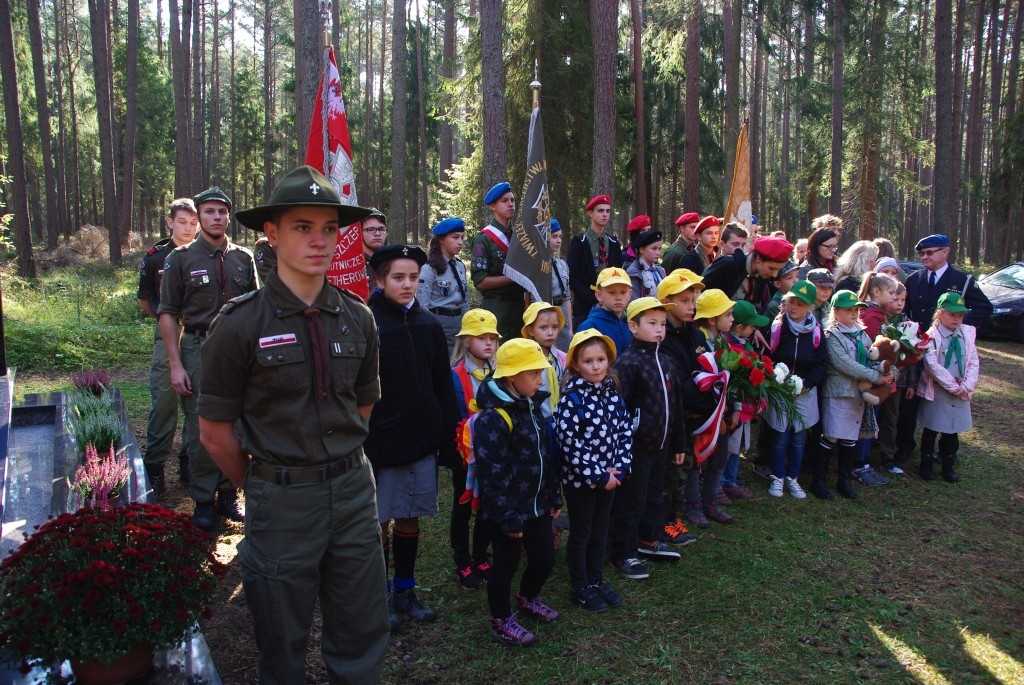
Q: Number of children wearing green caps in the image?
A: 4